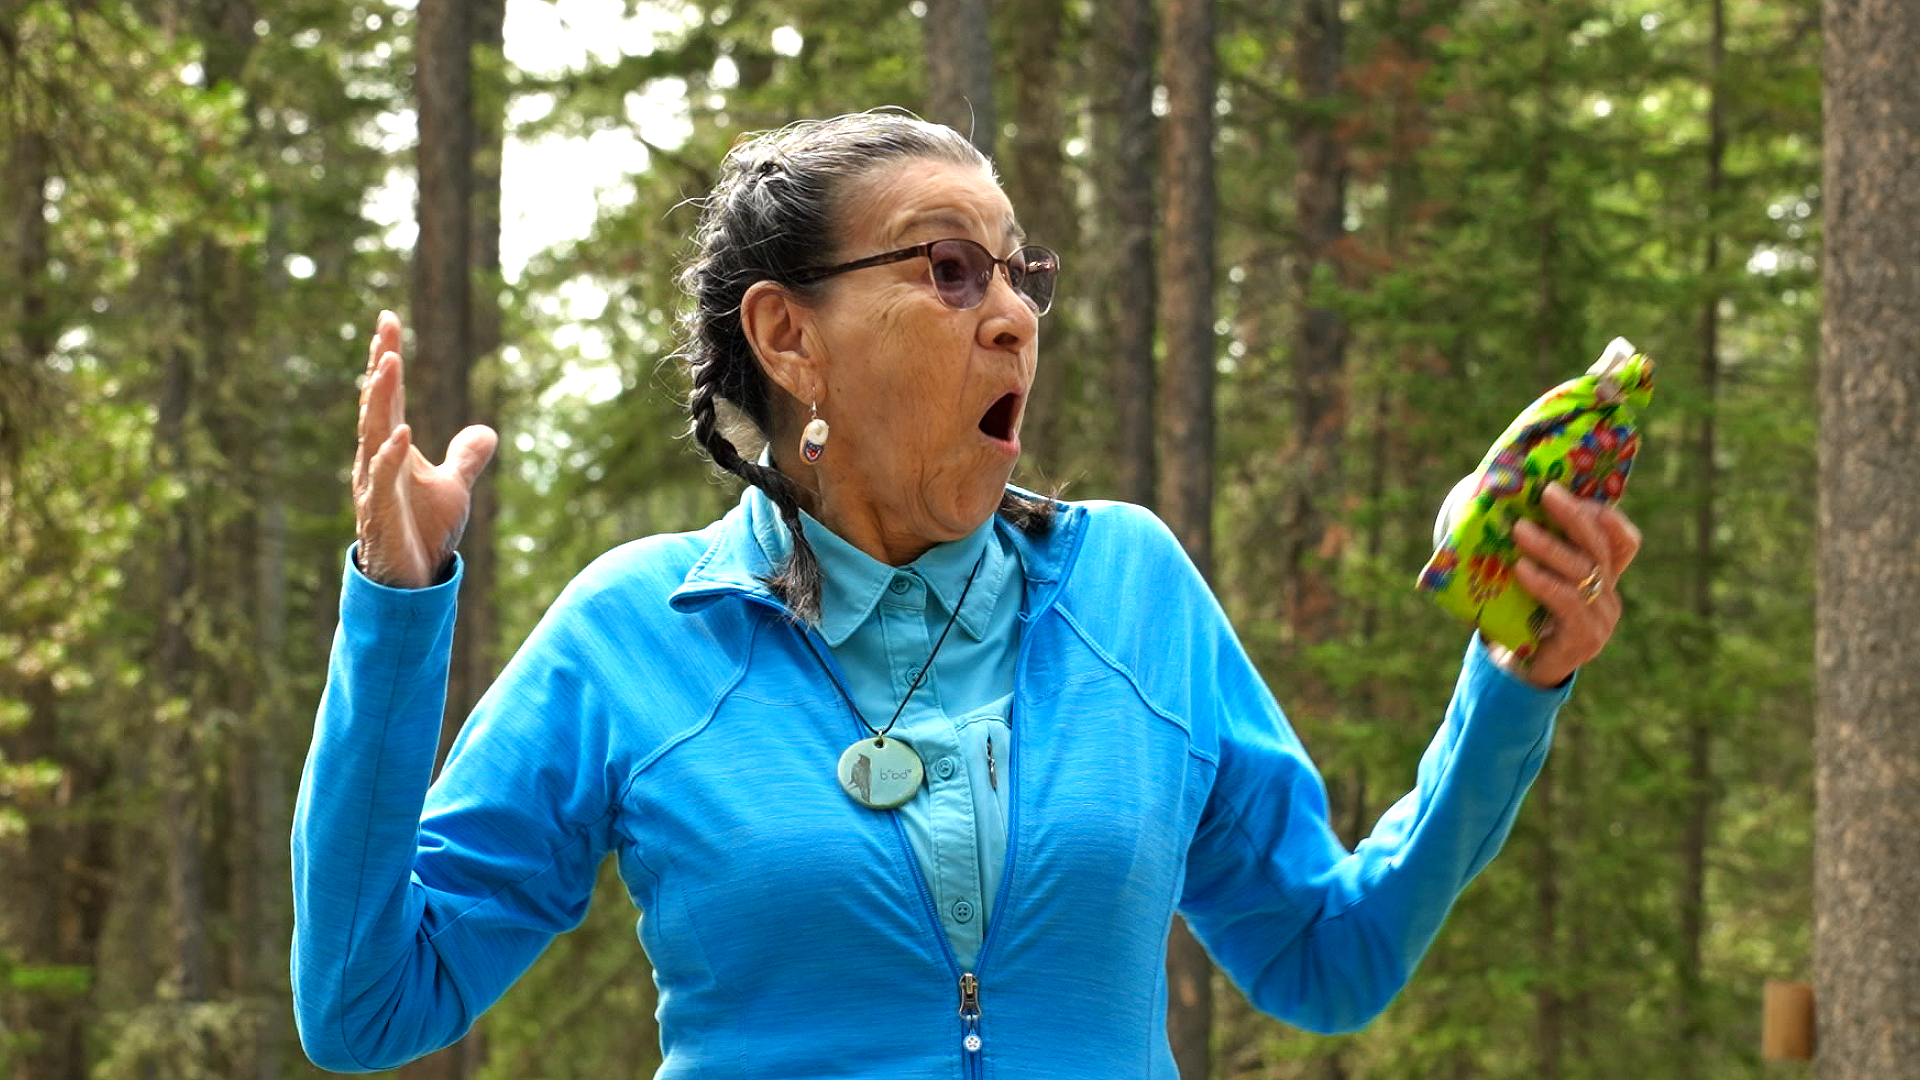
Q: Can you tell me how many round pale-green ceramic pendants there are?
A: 1